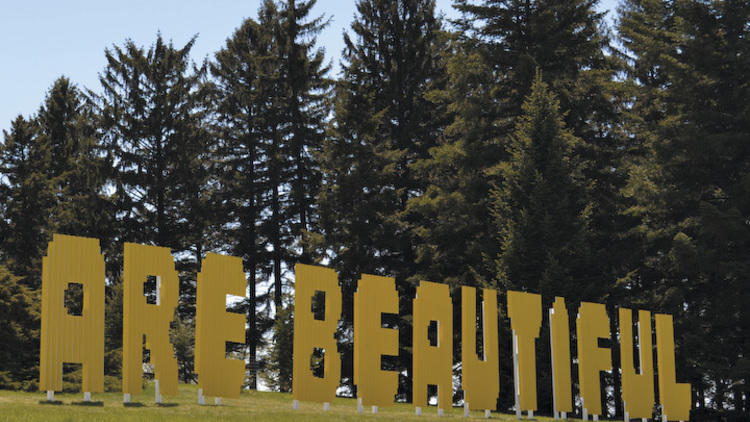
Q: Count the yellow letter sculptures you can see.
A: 12